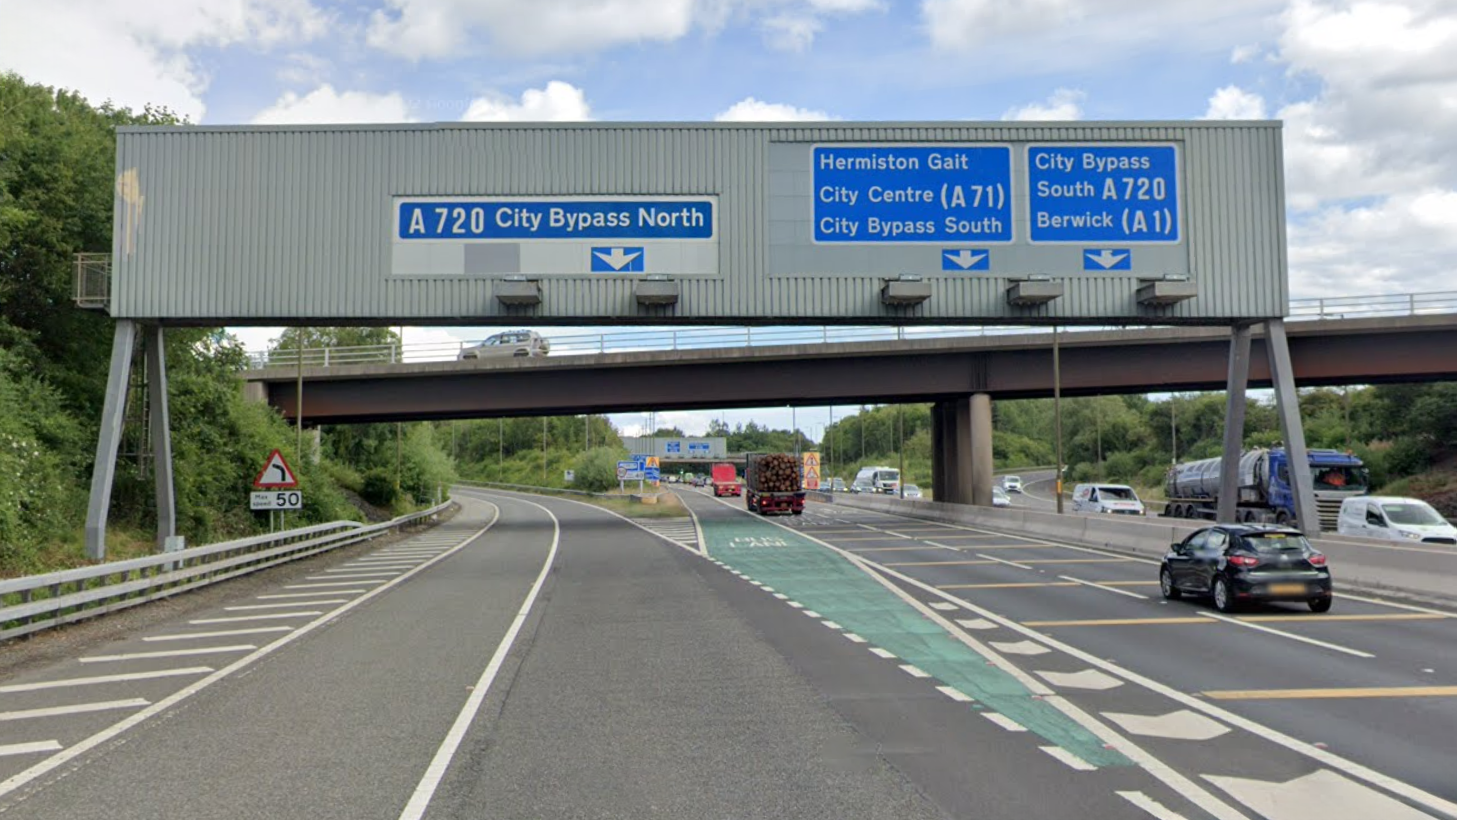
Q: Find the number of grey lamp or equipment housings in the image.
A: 5